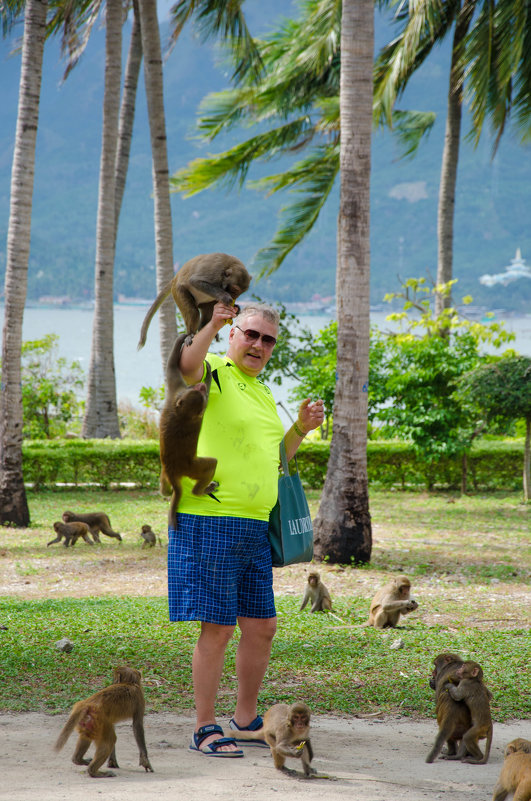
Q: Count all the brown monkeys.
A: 12